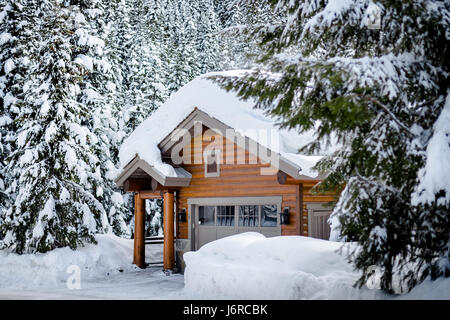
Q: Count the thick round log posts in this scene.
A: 2